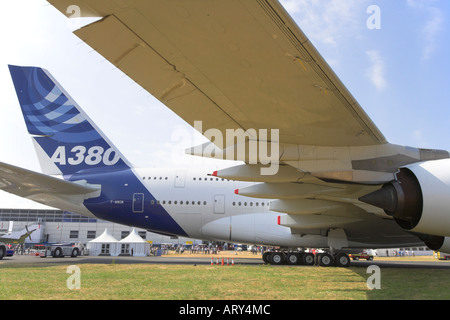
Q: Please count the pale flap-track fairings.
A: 5